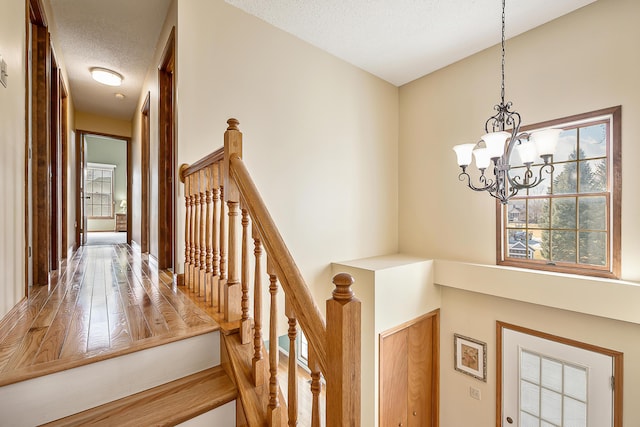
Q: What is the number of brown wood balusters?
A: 12